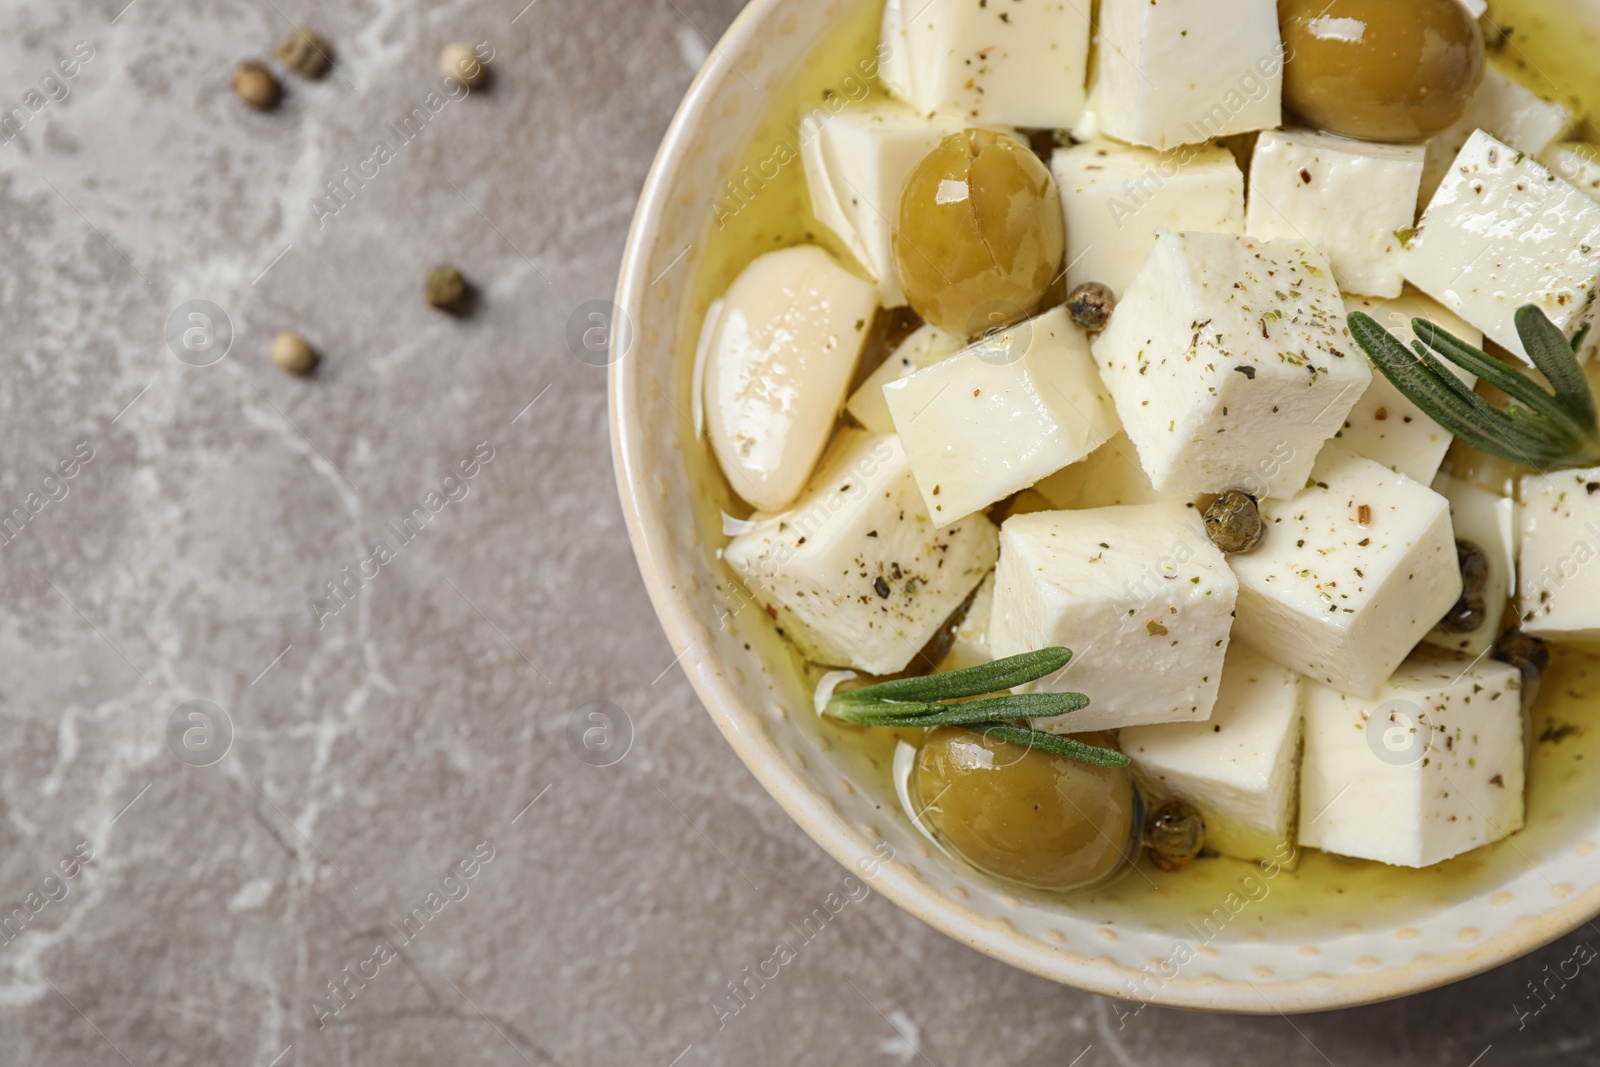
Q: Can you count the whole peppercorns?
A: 11